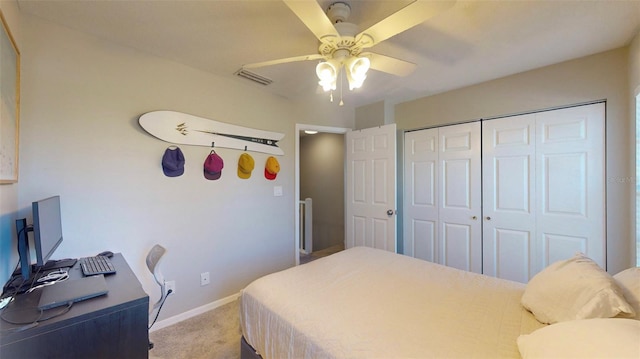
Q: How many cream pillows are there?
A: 3